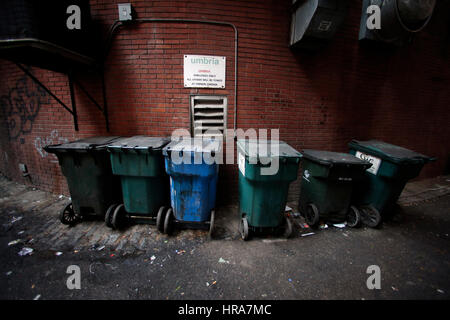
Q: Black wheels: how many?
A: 11